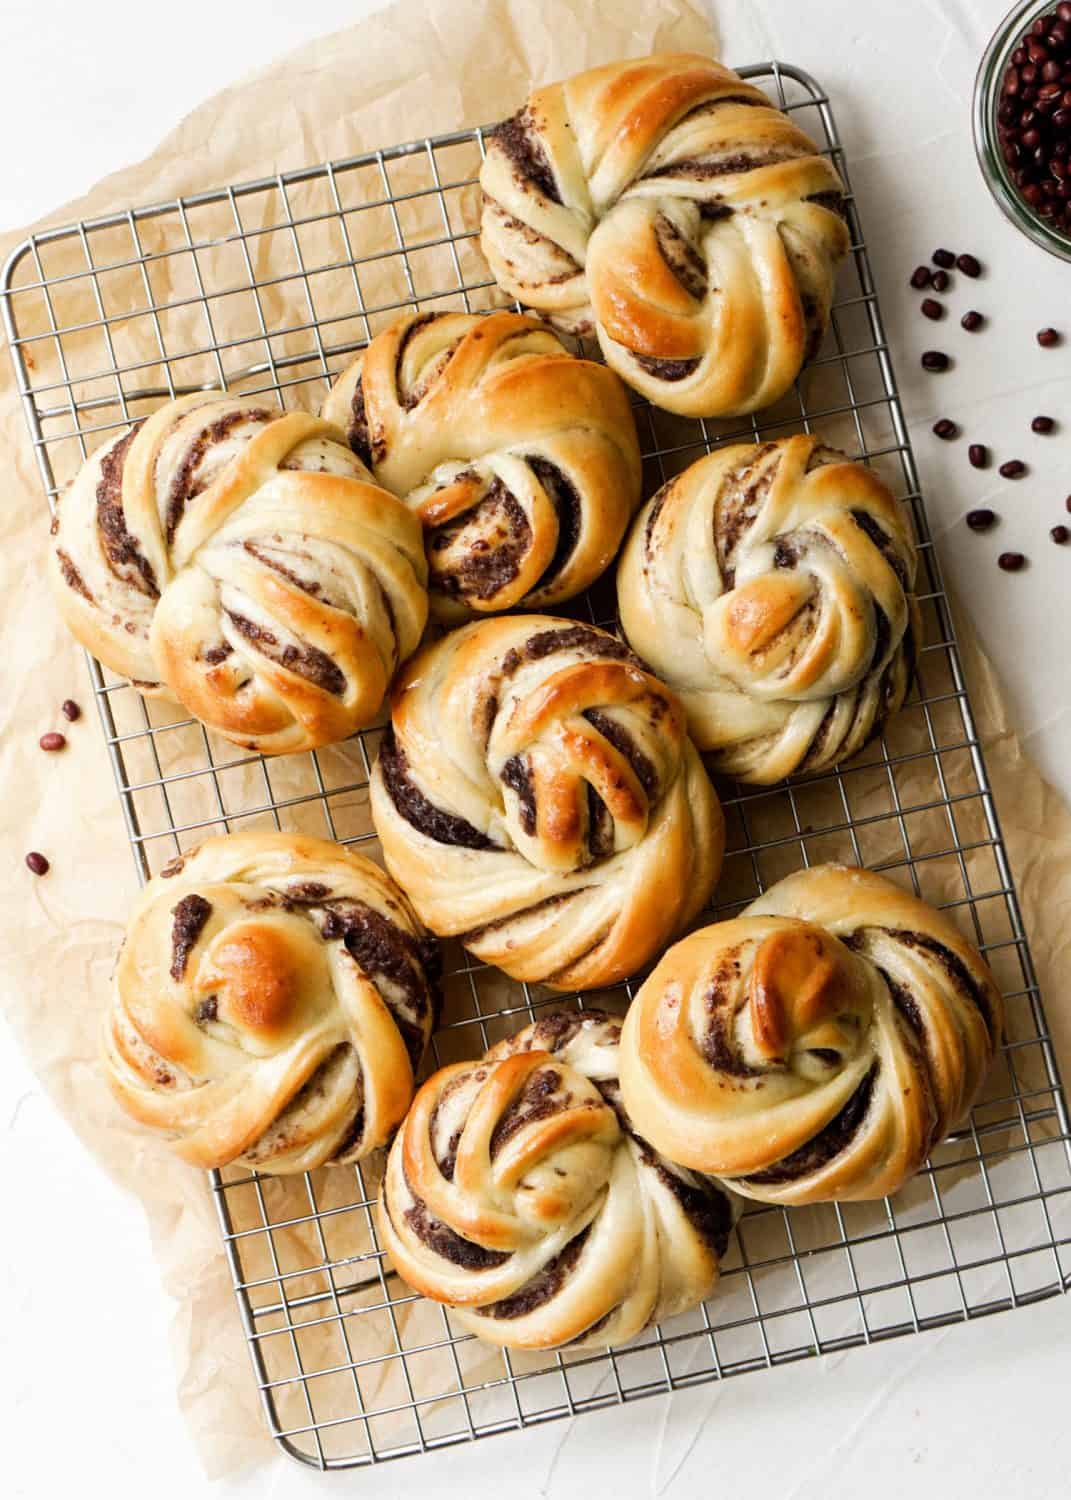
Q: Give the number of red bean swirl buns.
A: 8